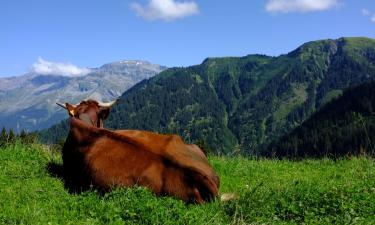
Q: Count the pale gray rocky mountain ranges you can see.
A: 1